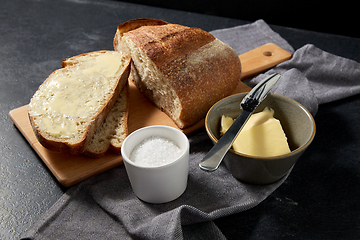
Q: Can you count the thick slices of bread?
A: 2